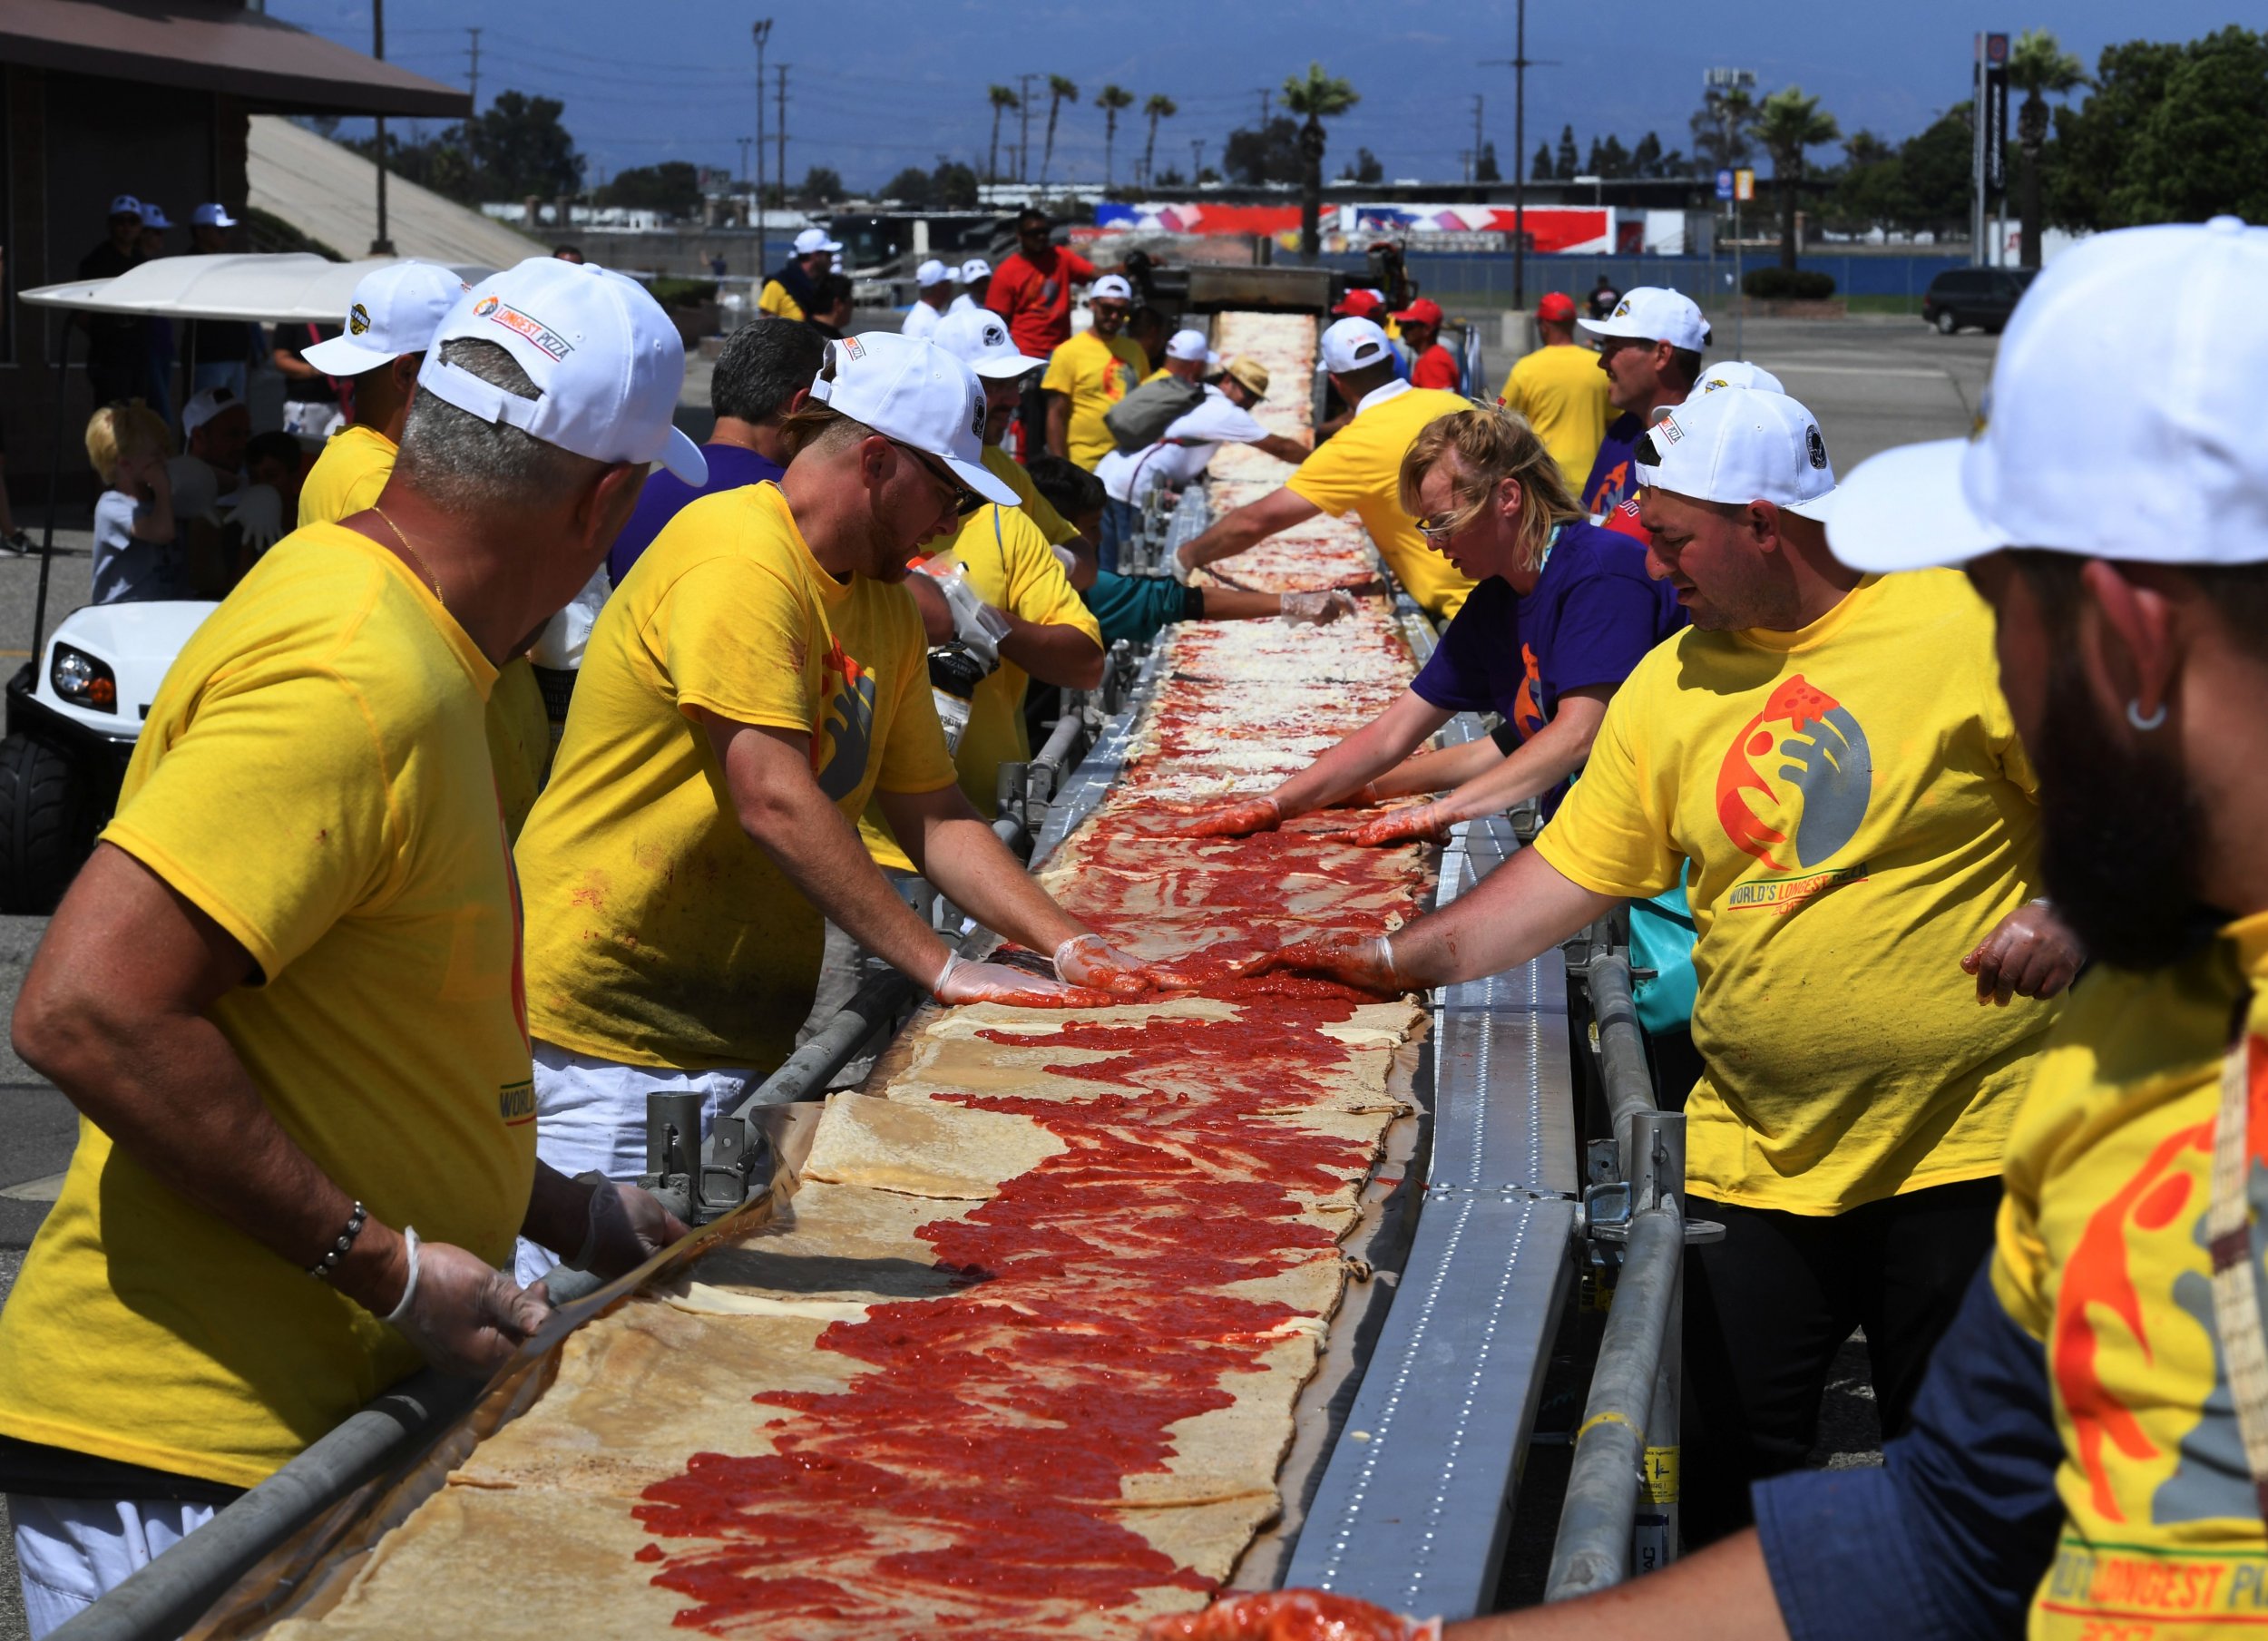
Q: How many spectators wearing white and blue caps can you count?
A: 3